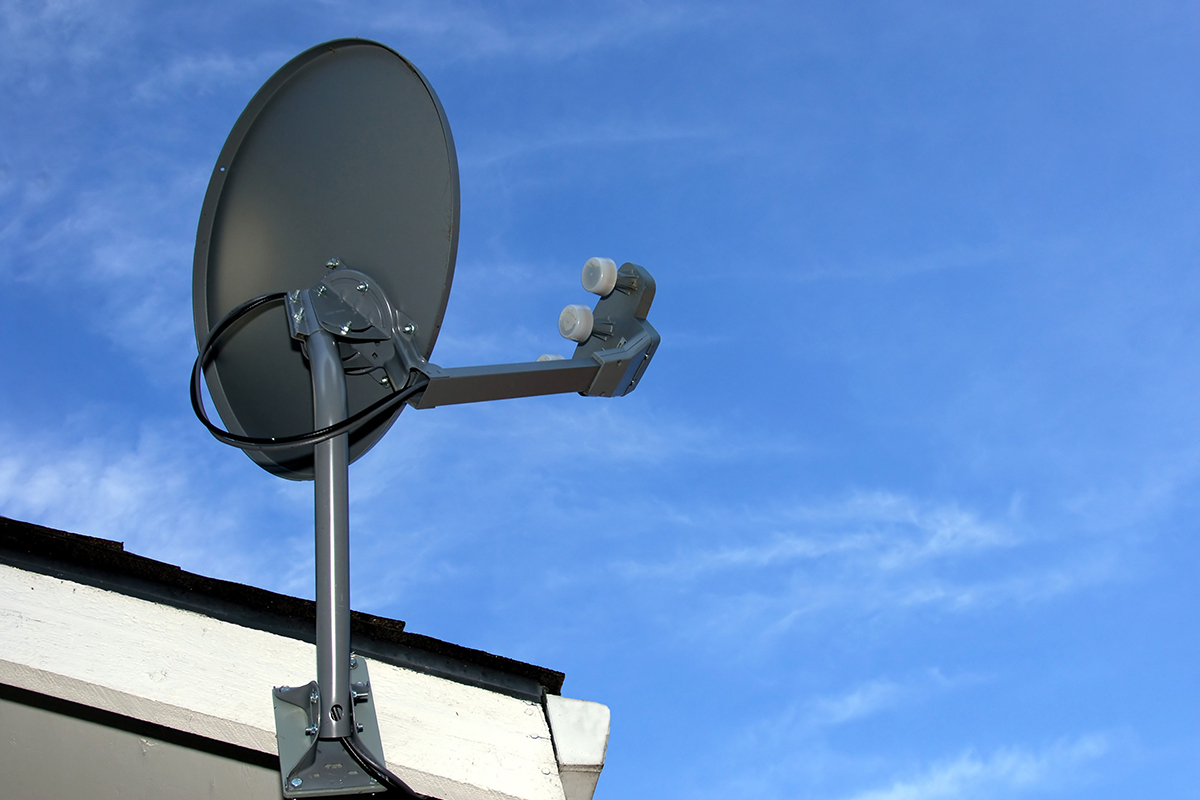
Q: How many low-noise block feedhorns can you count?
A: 3